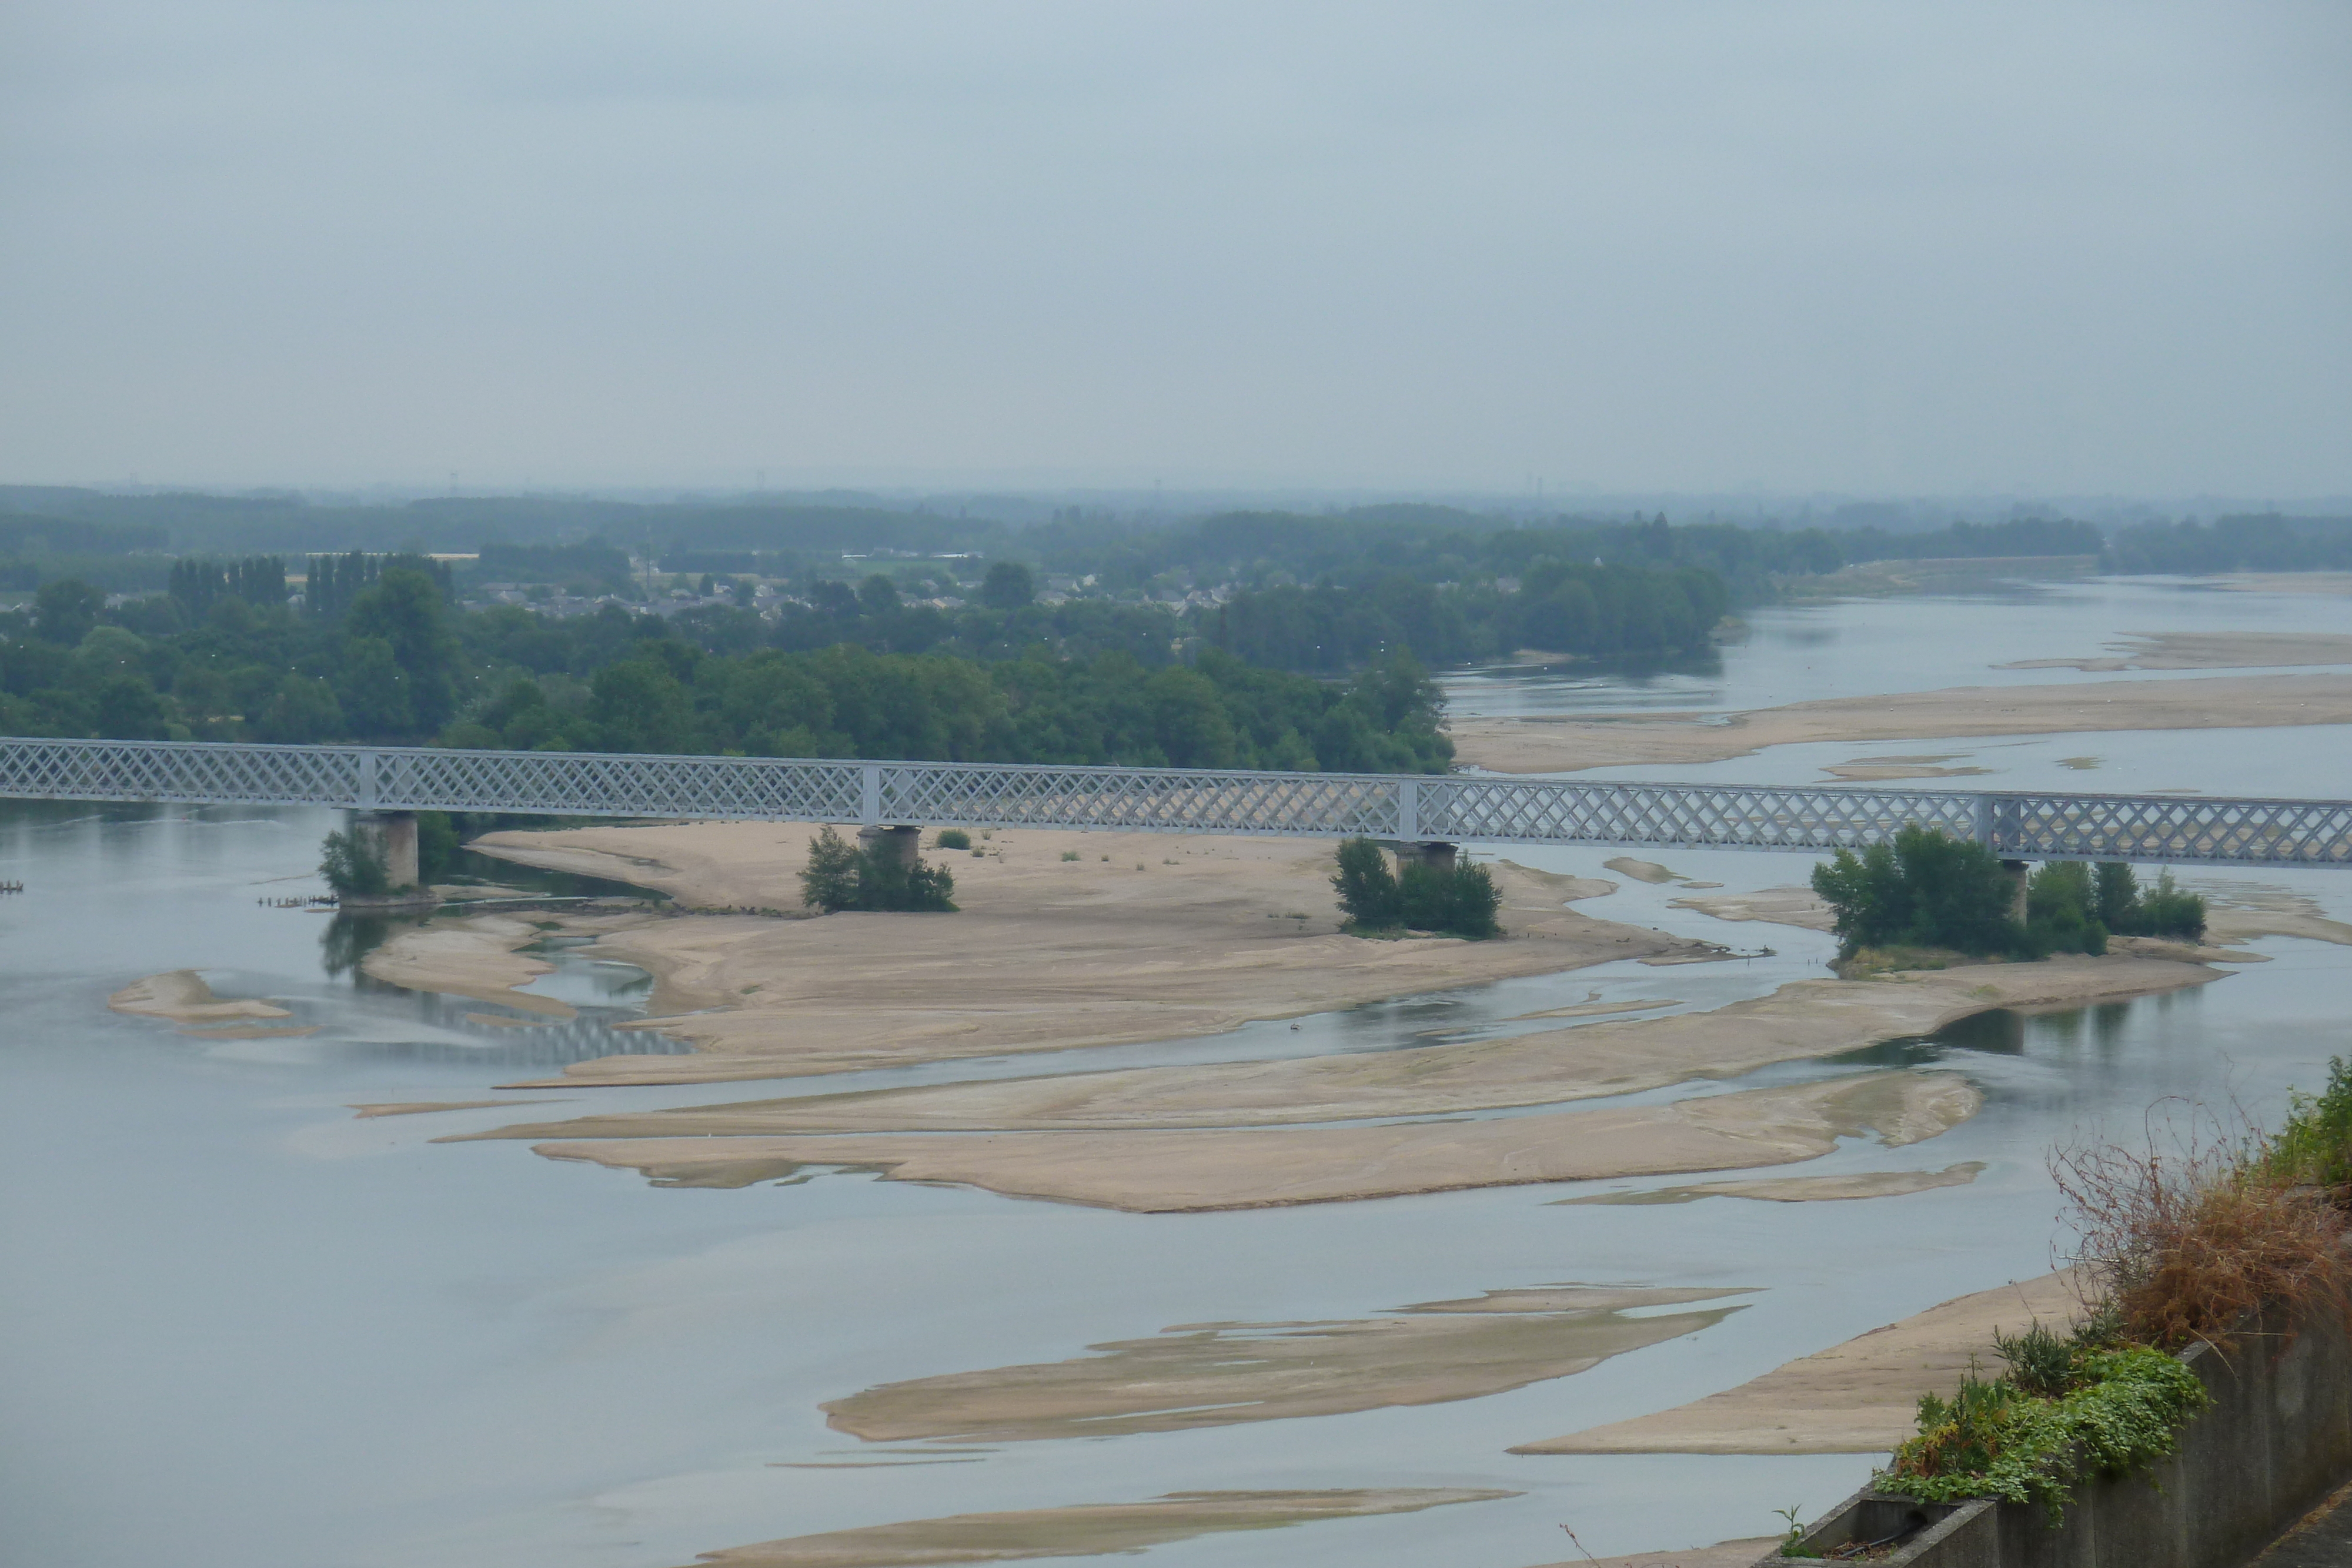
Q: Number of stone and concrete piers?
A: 4